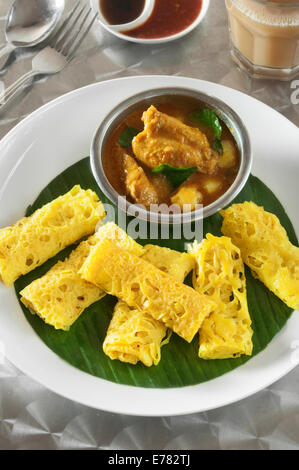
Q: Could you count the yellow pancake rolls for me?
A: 6